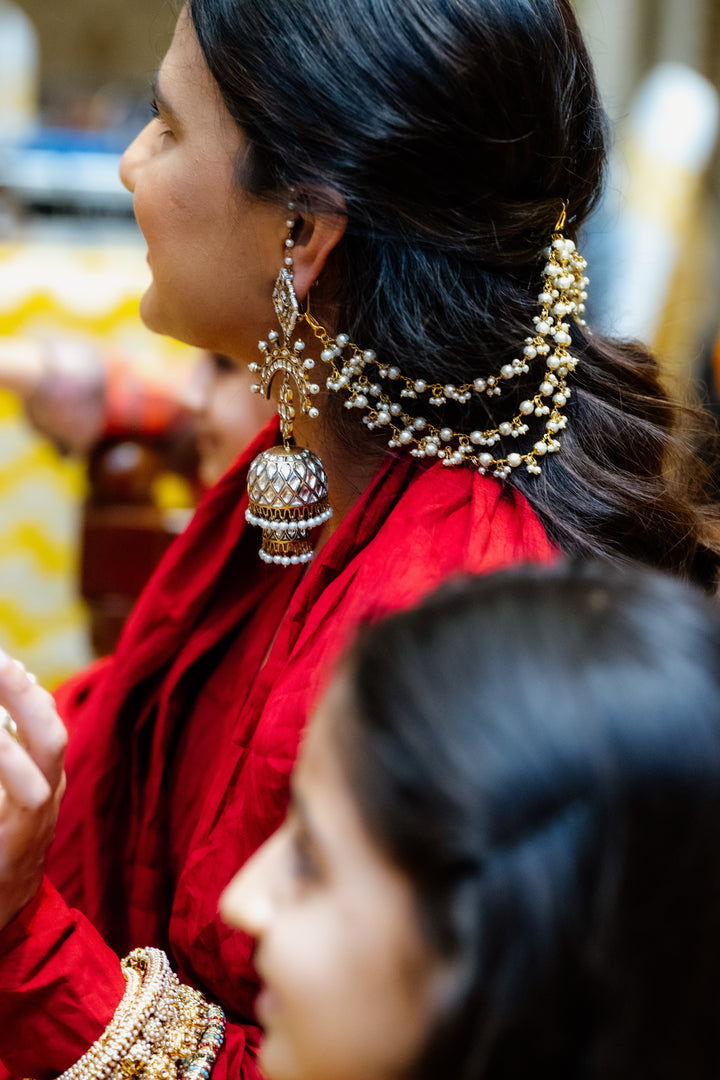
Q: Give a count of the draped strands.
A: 3